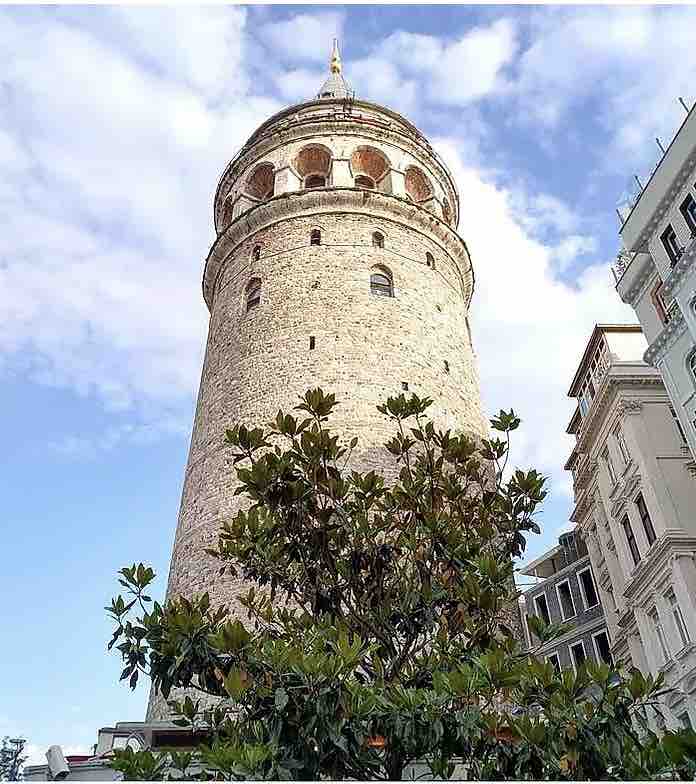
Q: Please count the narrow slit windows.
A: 3